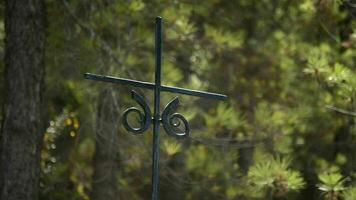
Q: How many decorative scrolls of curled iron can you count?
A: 2